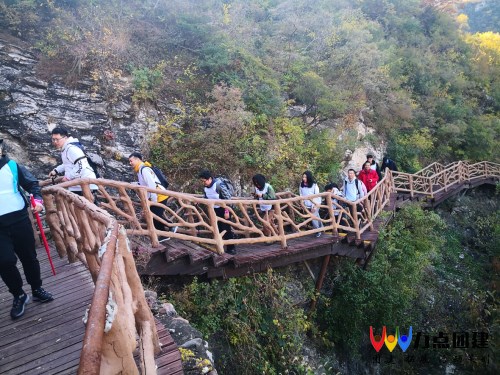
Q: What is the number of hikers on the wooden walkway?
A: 11